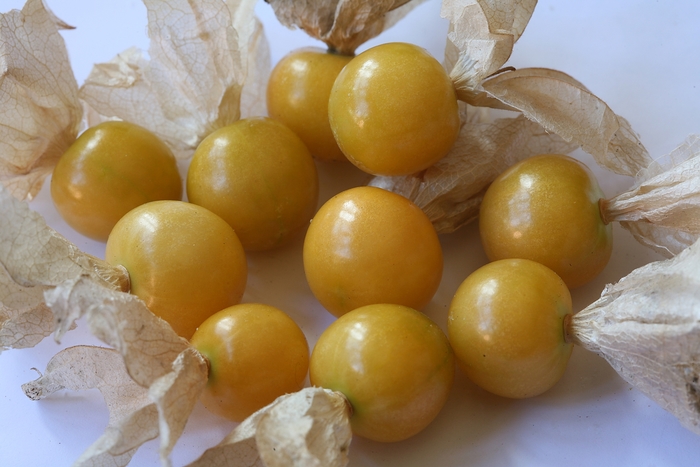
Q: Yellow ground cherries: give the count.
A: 10